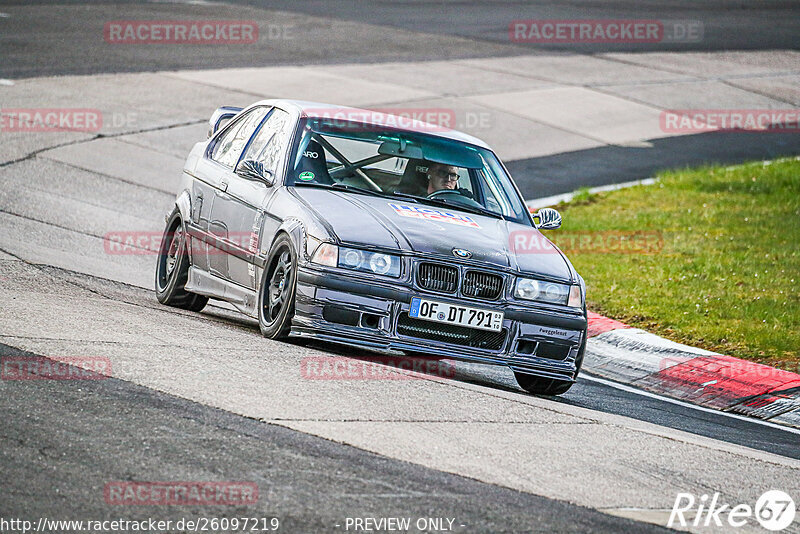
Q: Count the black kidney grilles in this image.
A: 2